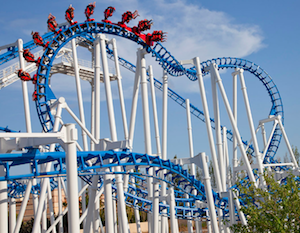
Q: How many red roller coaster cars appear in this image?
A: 10